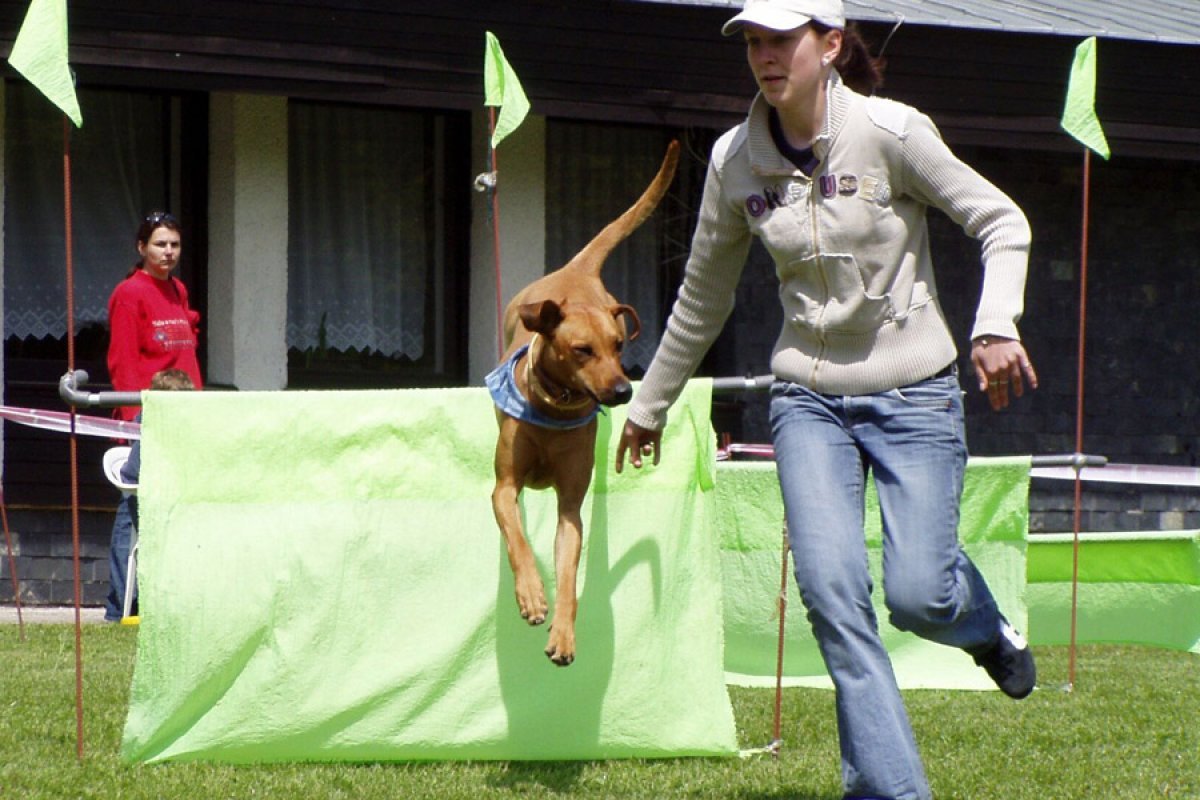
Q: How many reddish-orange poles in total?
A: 5